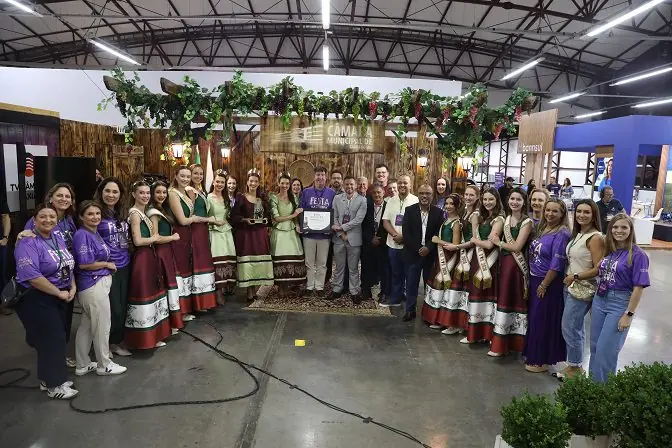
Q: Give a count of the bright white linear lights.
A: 10